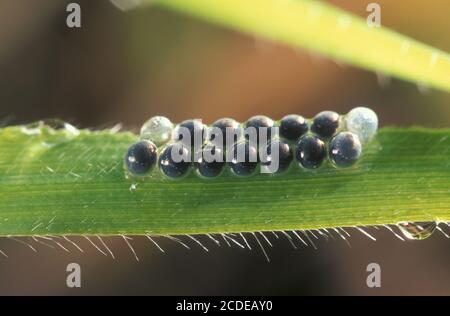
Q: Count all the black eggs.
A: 12